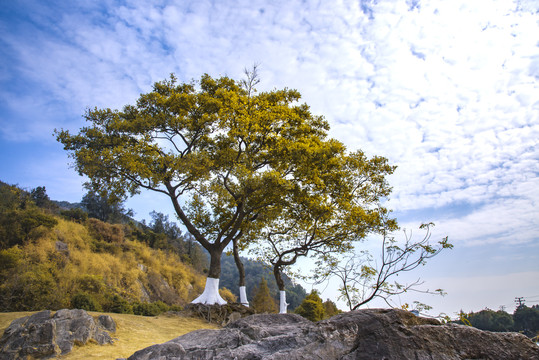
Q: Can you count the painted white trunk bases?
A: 3